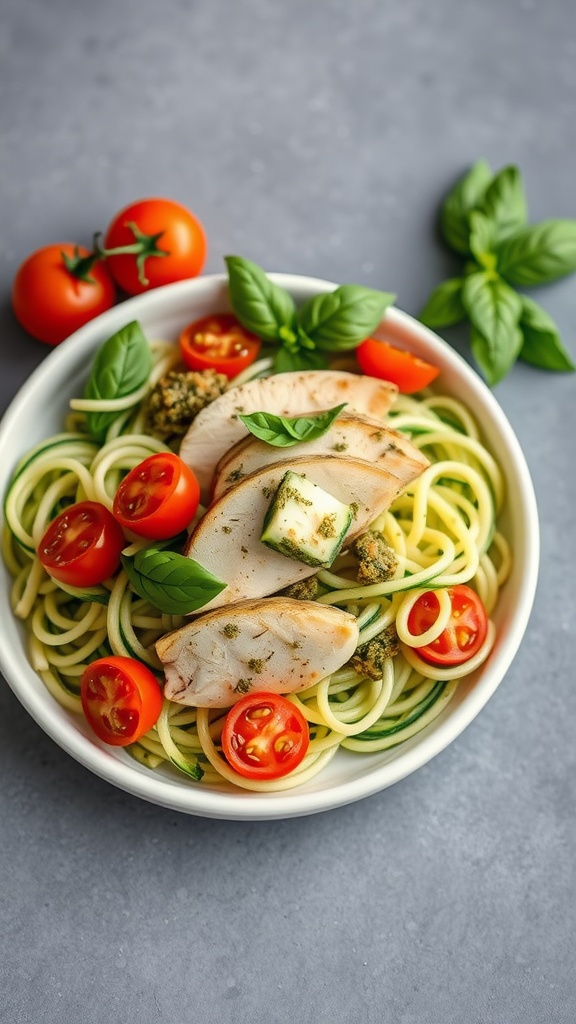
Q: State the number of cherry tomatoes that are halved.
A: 7